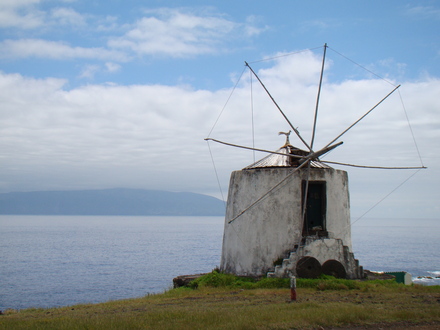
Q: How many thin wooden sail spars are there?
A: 7